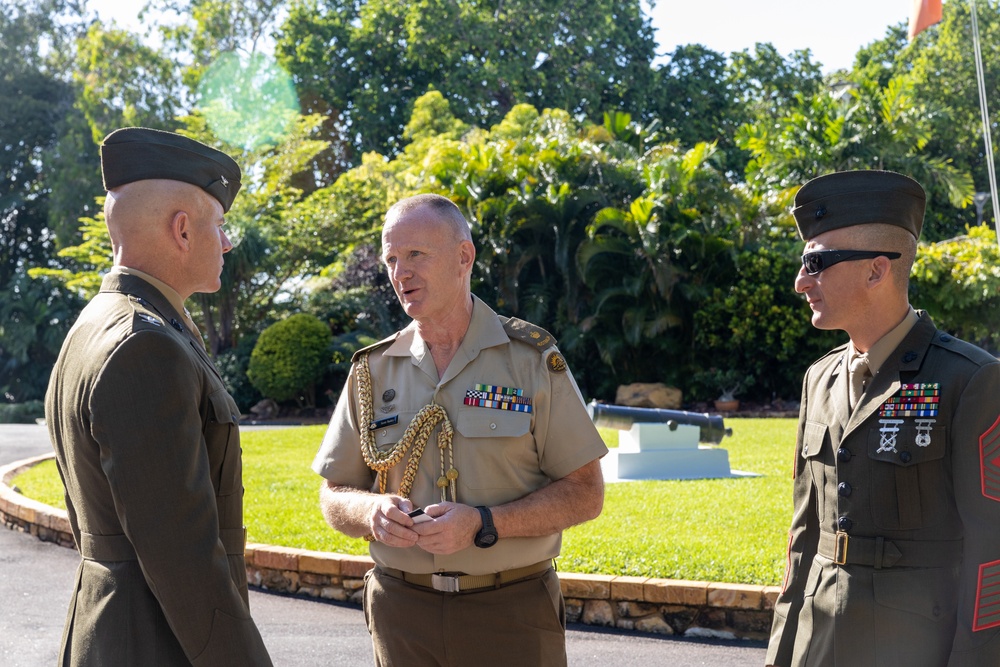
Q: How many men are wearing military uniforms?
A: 3